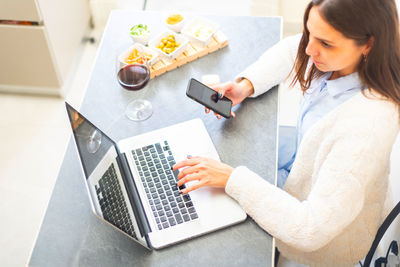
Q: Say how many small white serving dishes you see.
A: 5